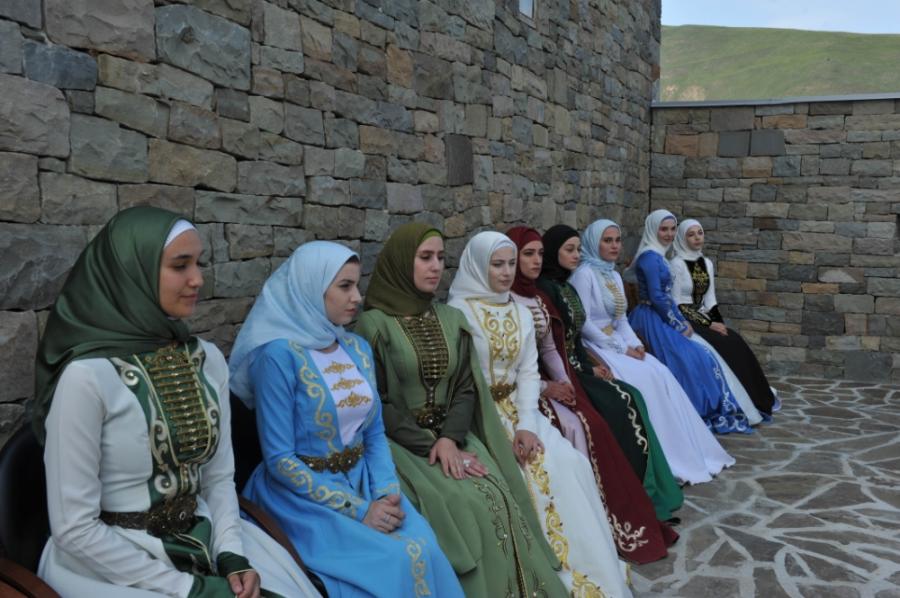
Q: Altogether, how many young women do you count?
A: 9